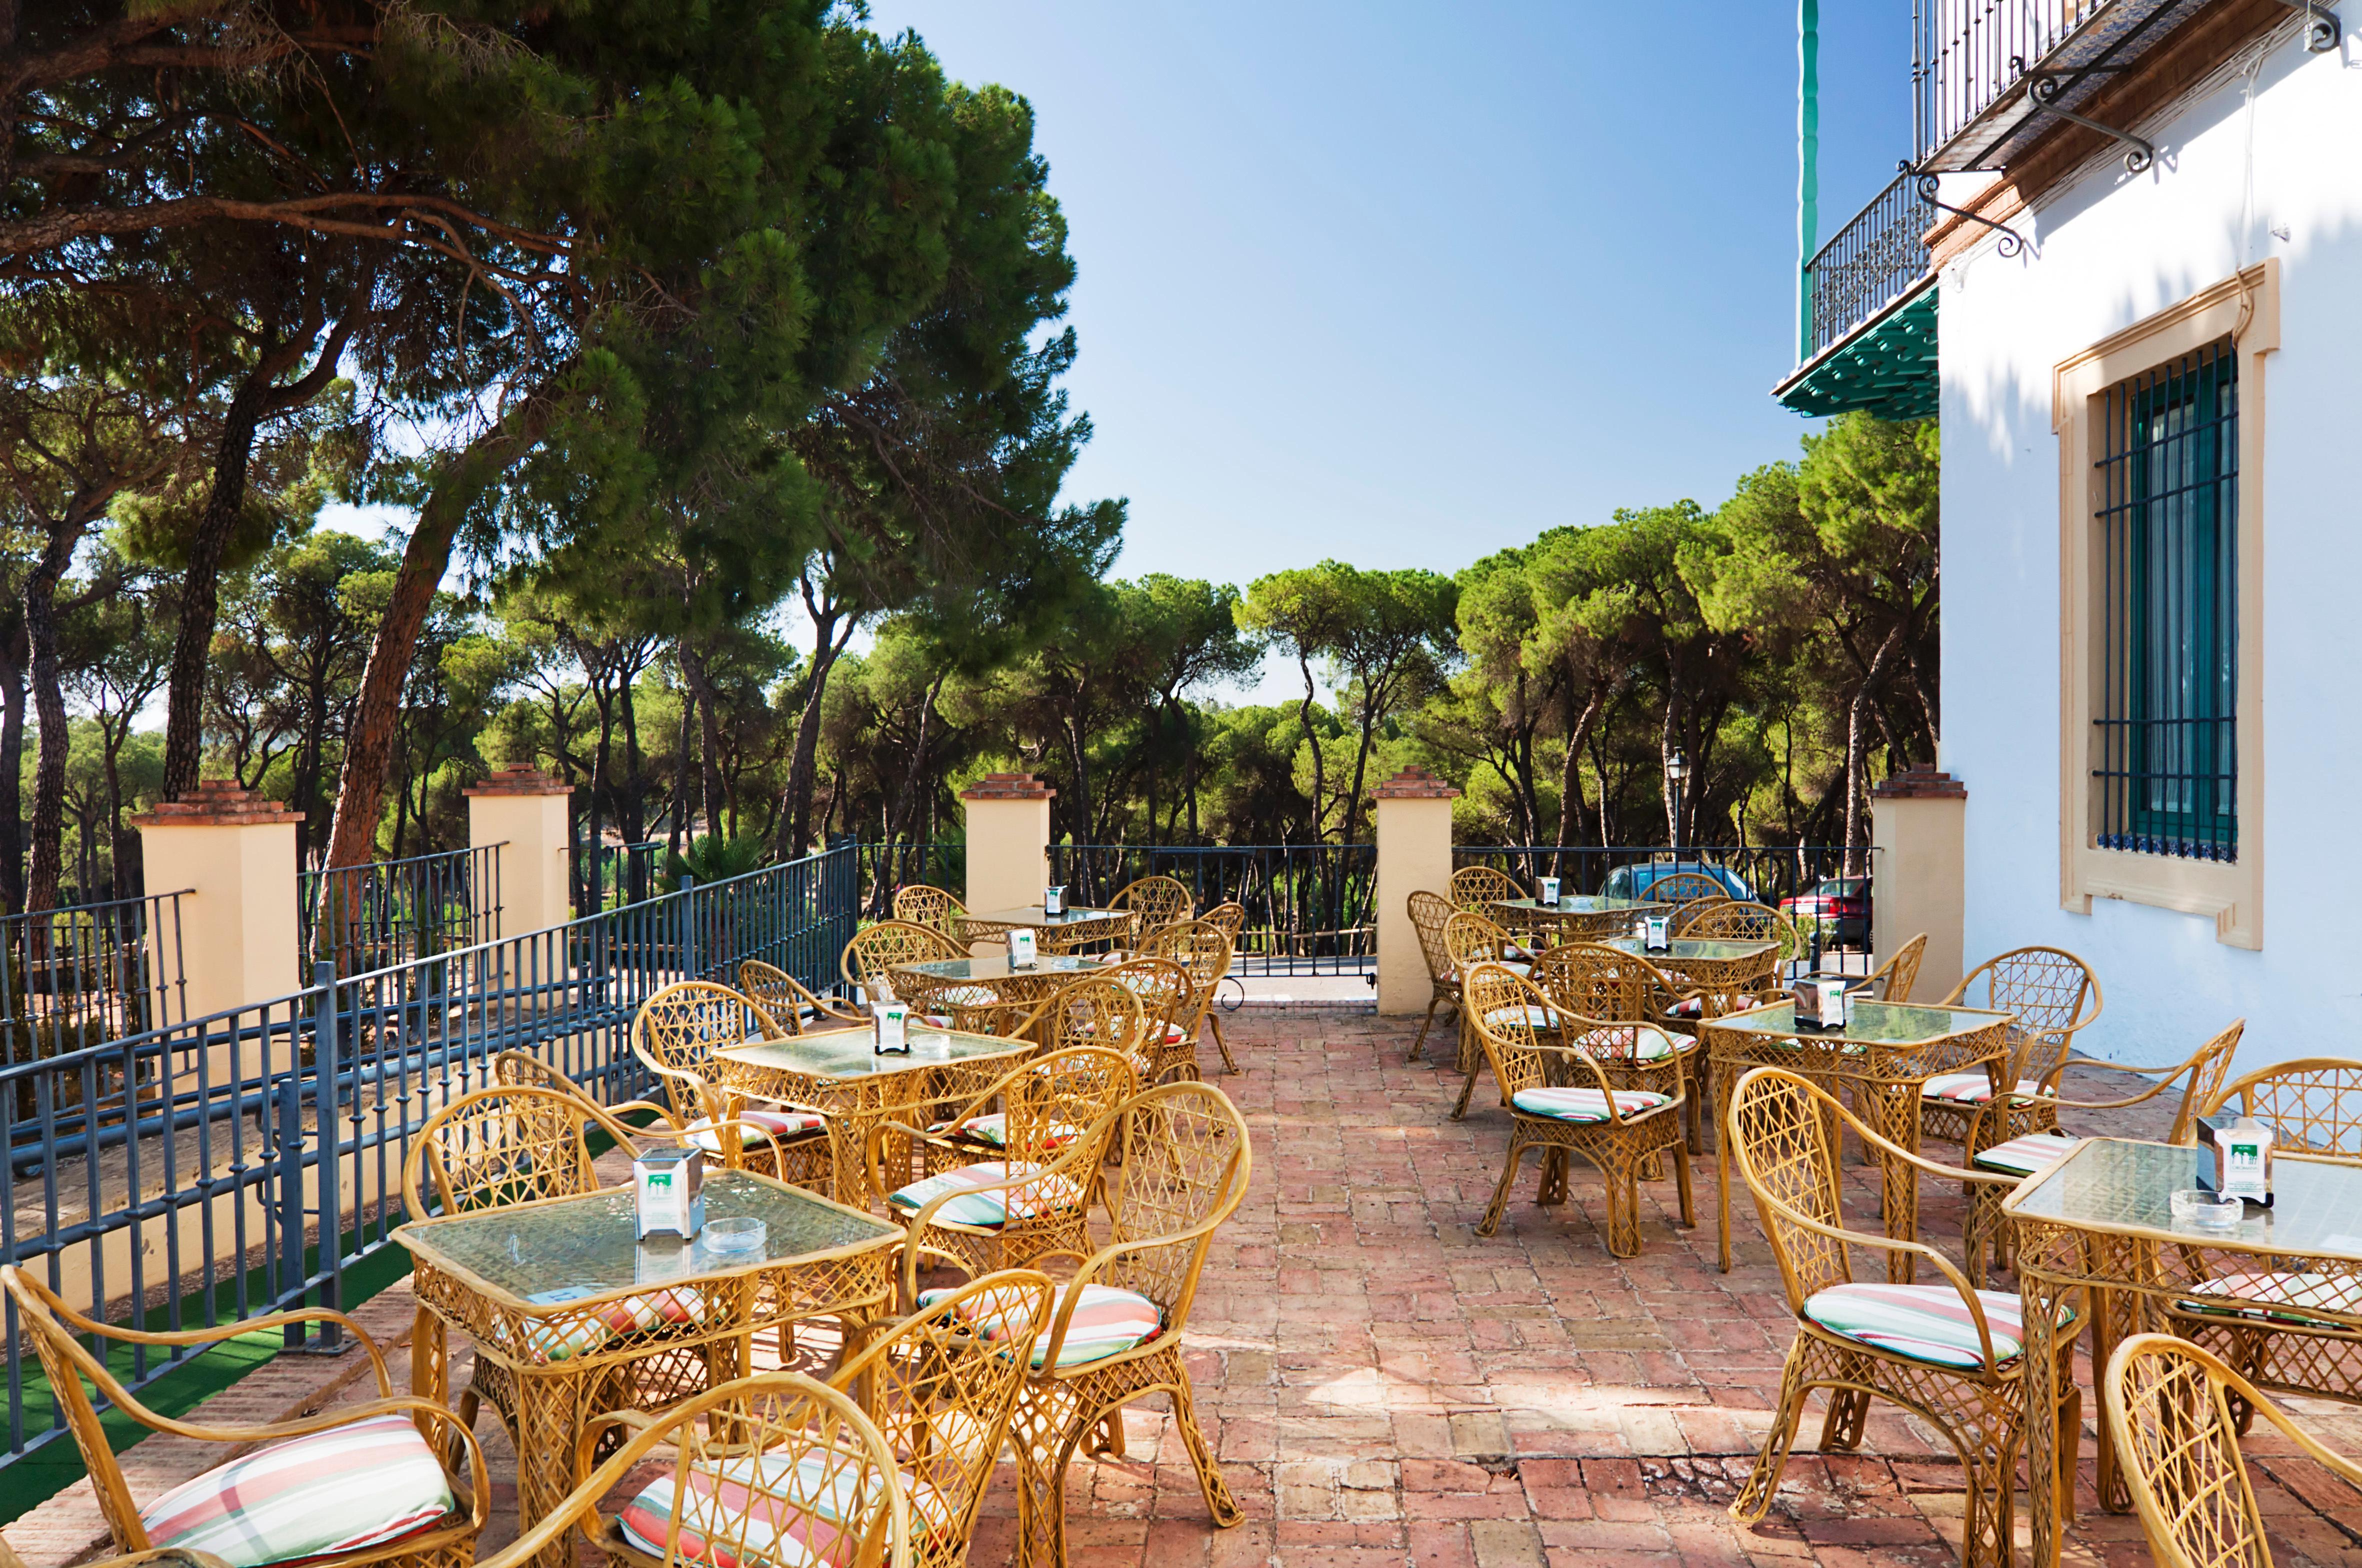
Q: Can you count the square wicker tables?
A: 8